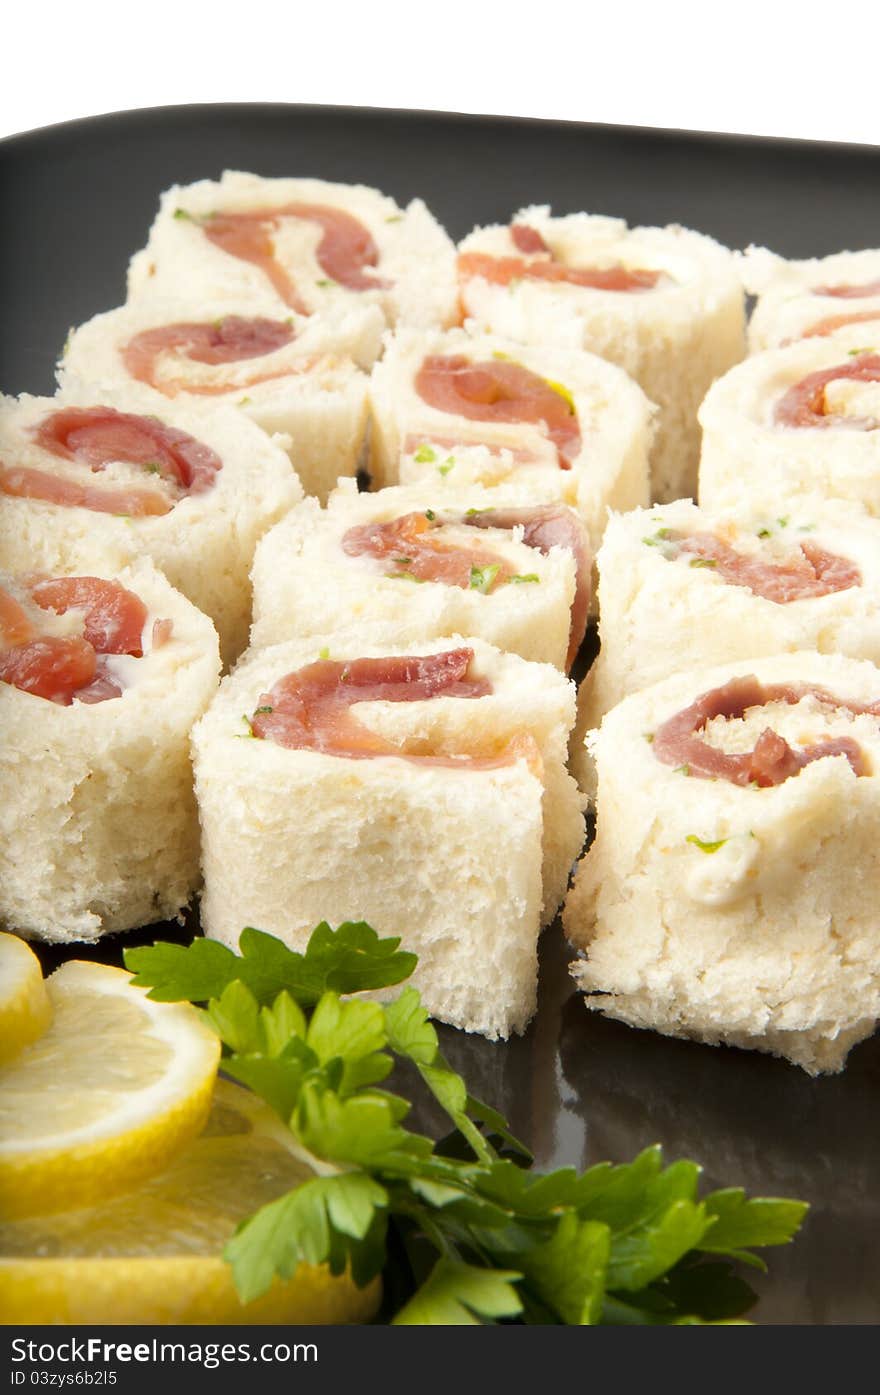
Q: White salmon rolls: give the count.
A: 12